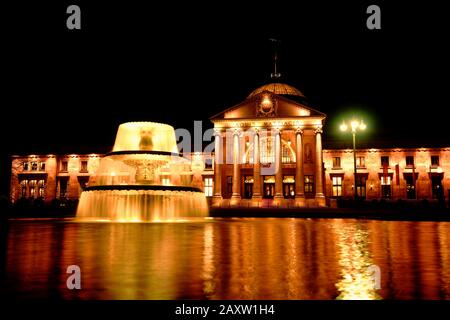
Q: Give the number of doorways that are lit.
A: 3